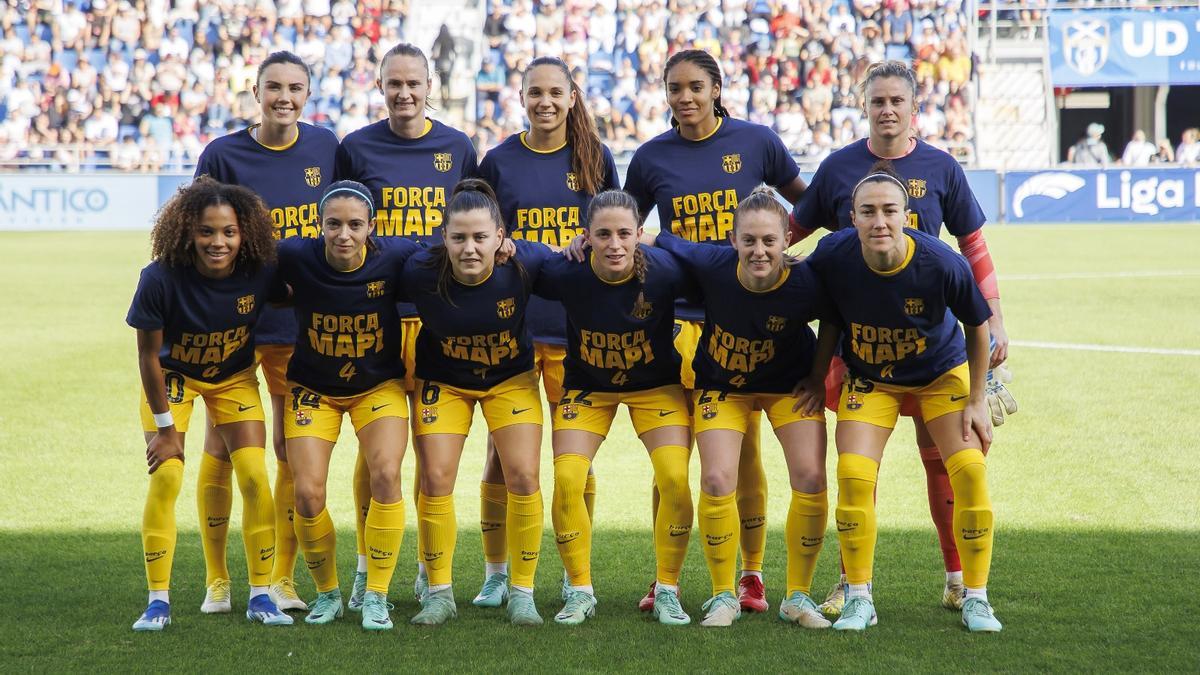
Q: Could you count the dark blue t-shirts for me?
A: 11